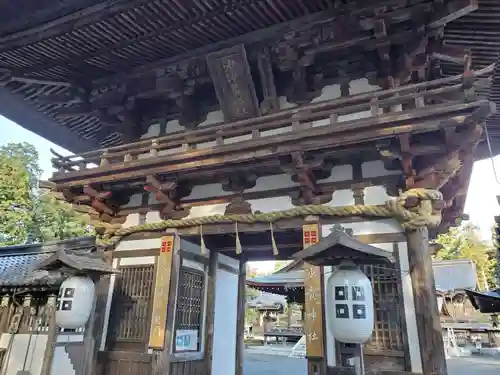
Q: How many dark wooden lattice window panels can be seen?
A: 3